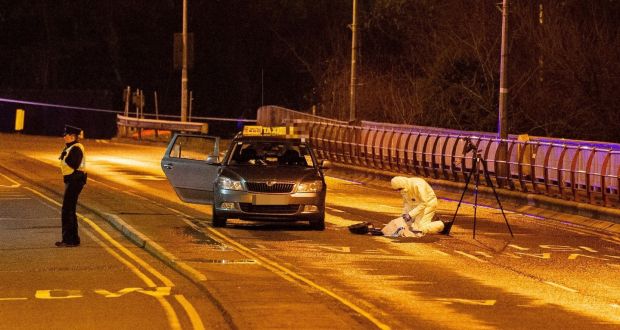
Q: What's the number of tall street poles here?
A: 3